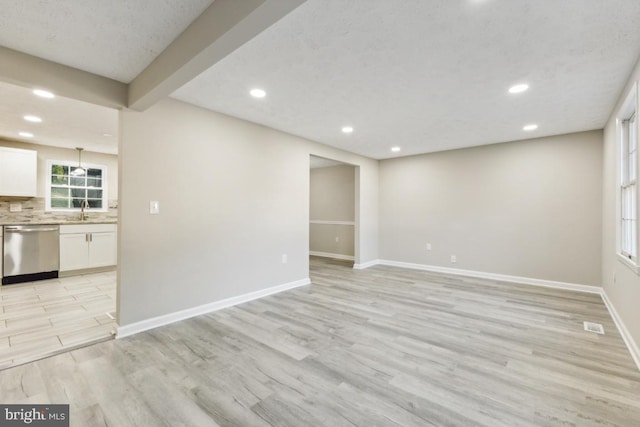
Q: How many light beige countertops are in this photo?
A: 1